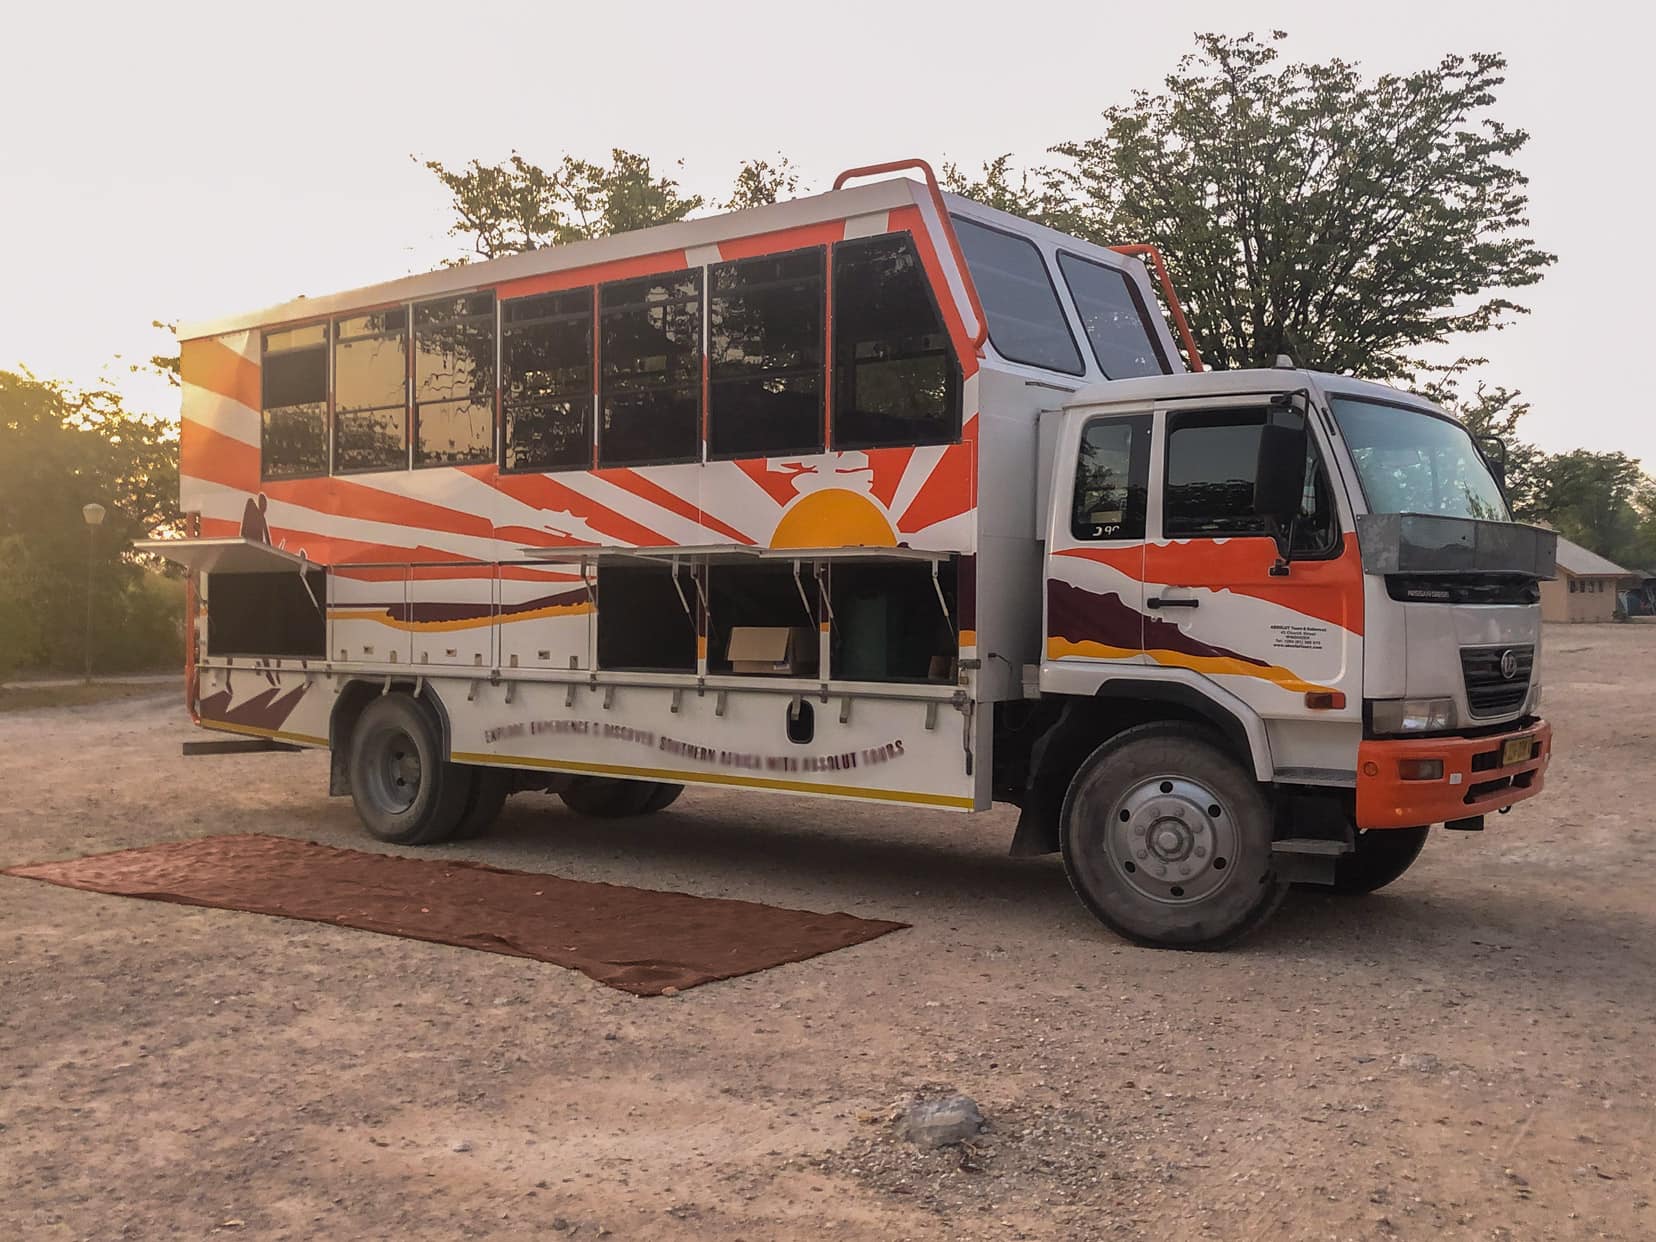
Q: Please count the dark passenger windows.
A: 7